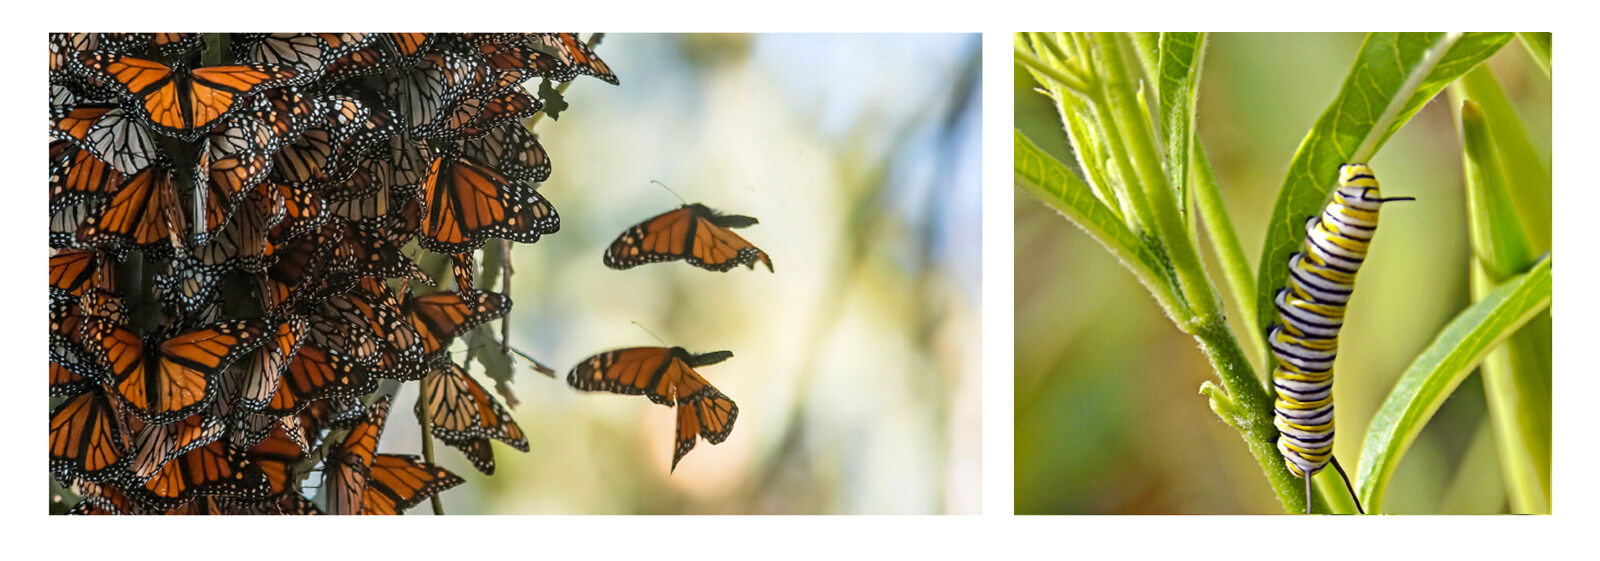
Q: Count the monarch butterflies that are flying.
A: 2